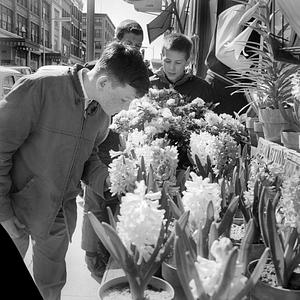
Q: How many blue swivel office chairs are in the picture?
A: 0